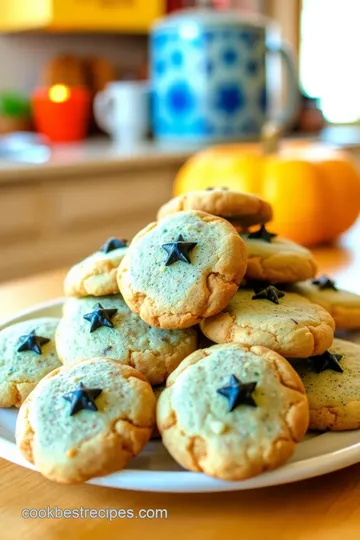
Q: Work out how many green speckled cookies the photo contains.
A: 11